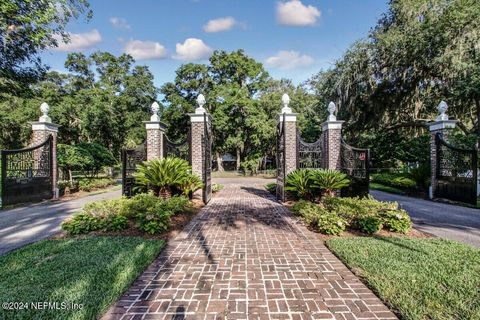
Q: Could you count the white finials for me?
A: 6